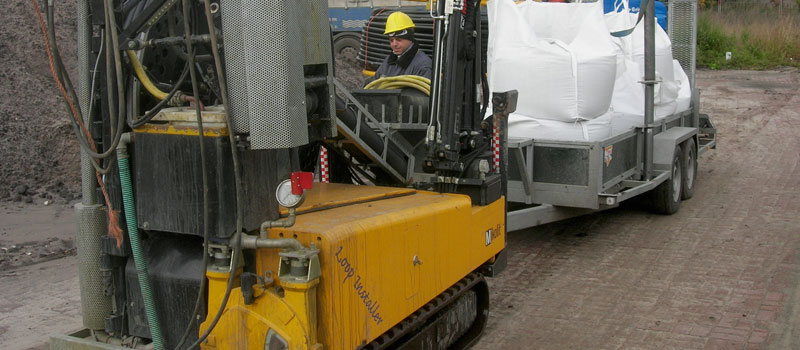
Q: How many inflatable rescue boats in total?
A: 0